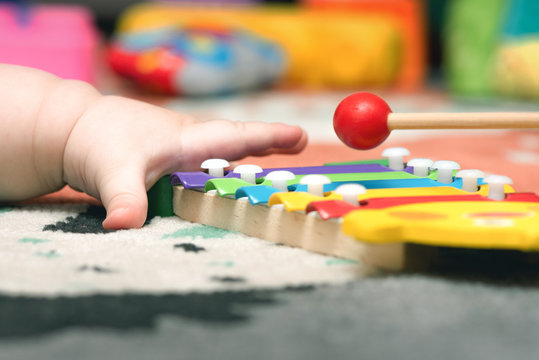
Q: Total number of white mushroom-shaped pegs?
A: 10